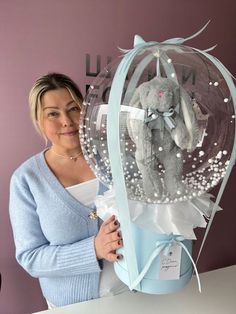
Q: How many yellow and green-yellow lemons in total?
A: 0